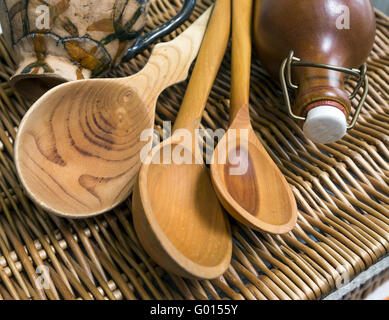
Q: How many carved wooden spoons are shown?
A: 3